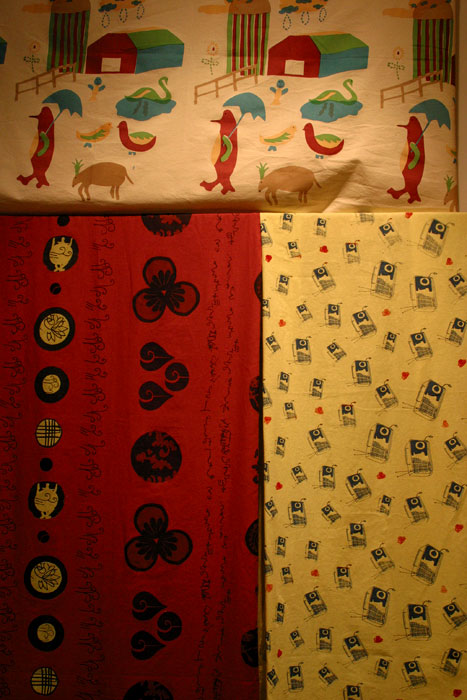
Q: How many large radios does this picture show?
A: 9